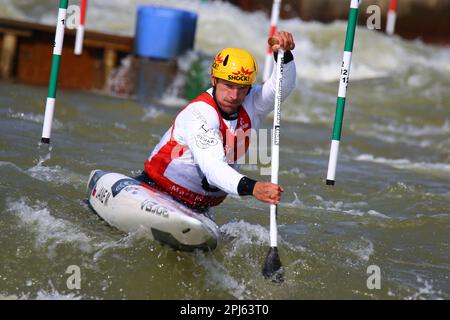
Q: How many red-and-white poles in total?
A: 3